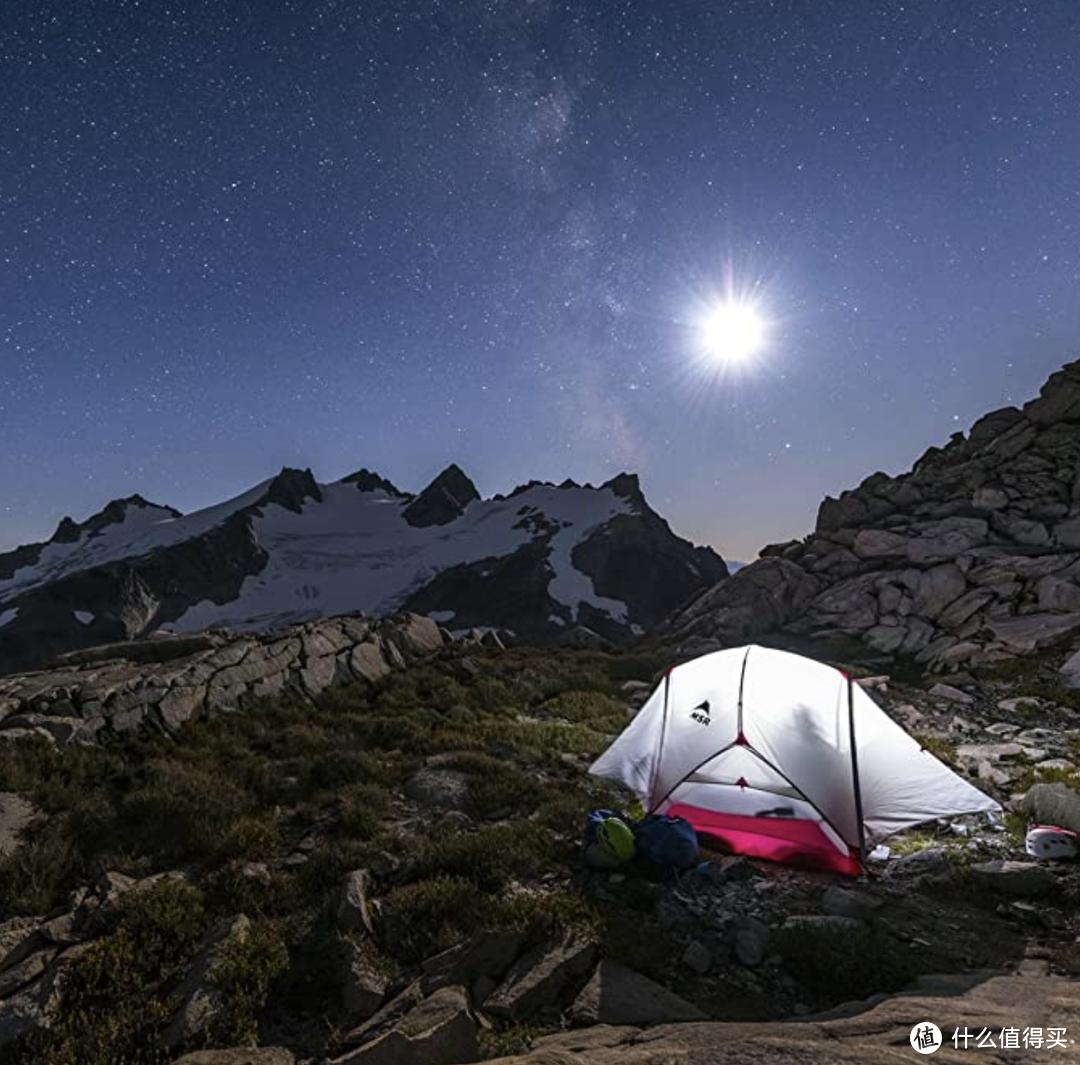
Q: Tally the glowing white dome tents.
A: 1